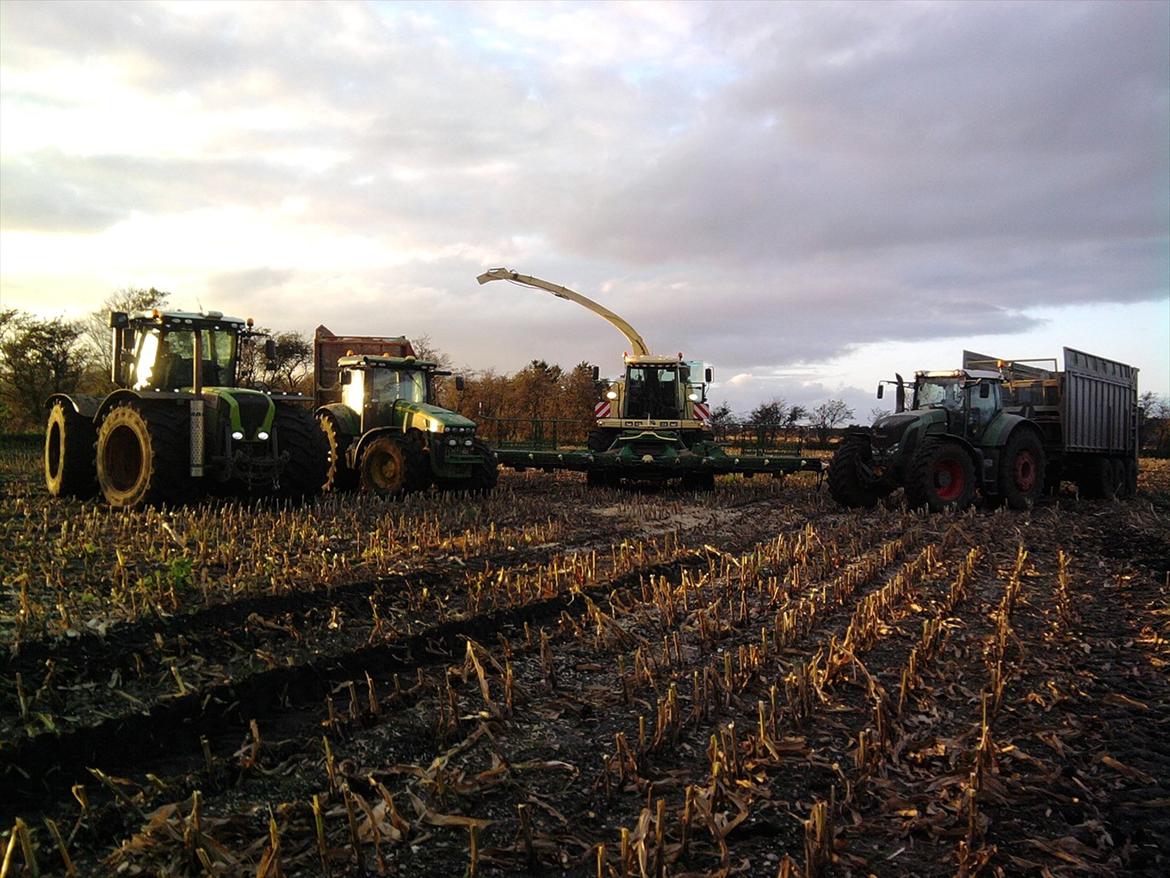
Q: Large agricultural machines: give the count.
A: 4